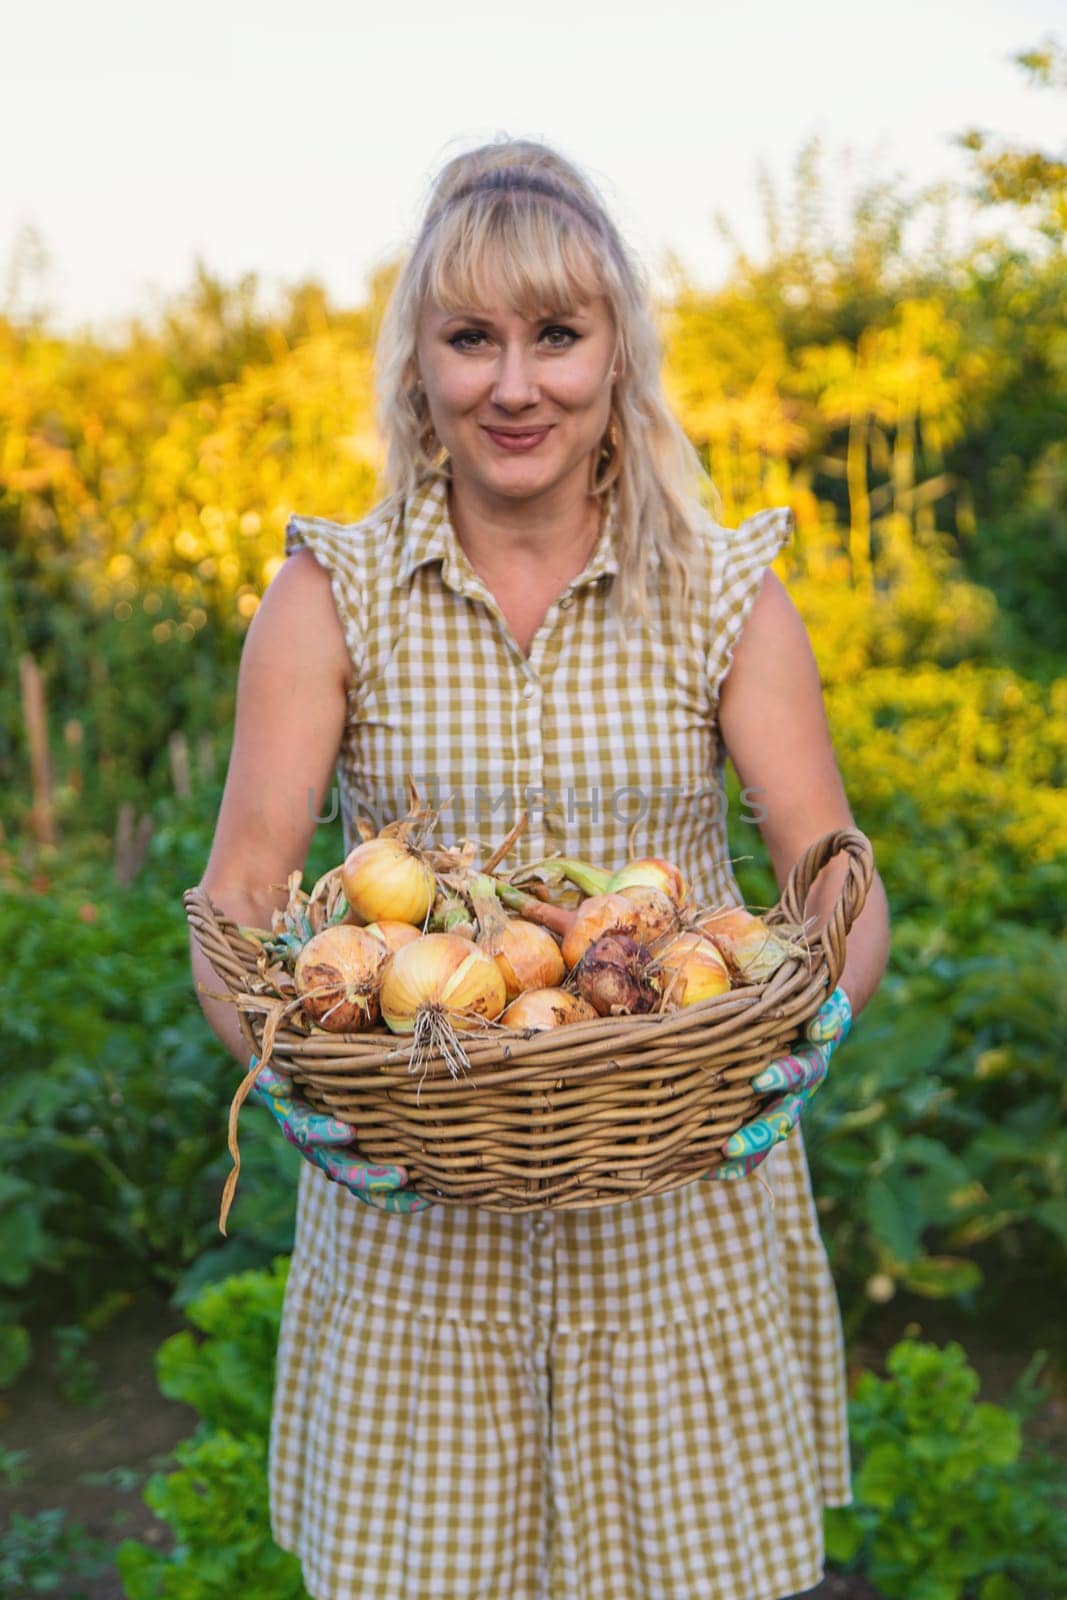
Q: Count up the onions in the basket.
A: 12